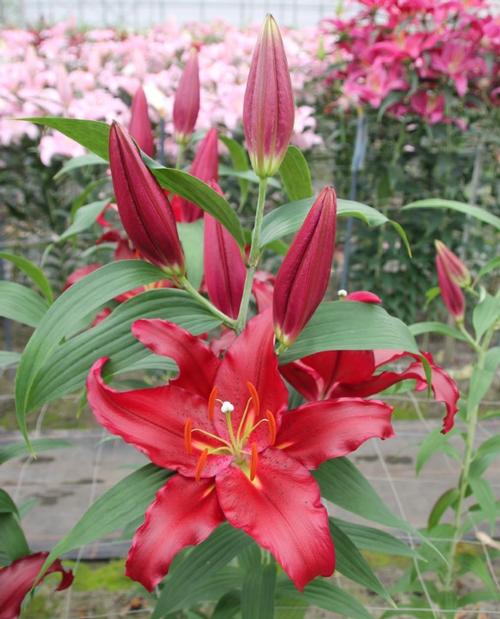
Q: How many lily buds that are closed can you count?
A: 9